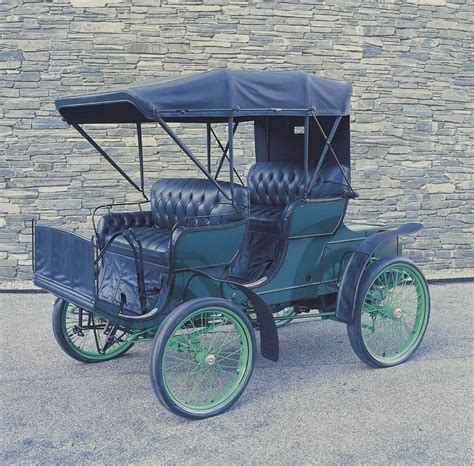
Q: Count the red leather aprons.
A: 0